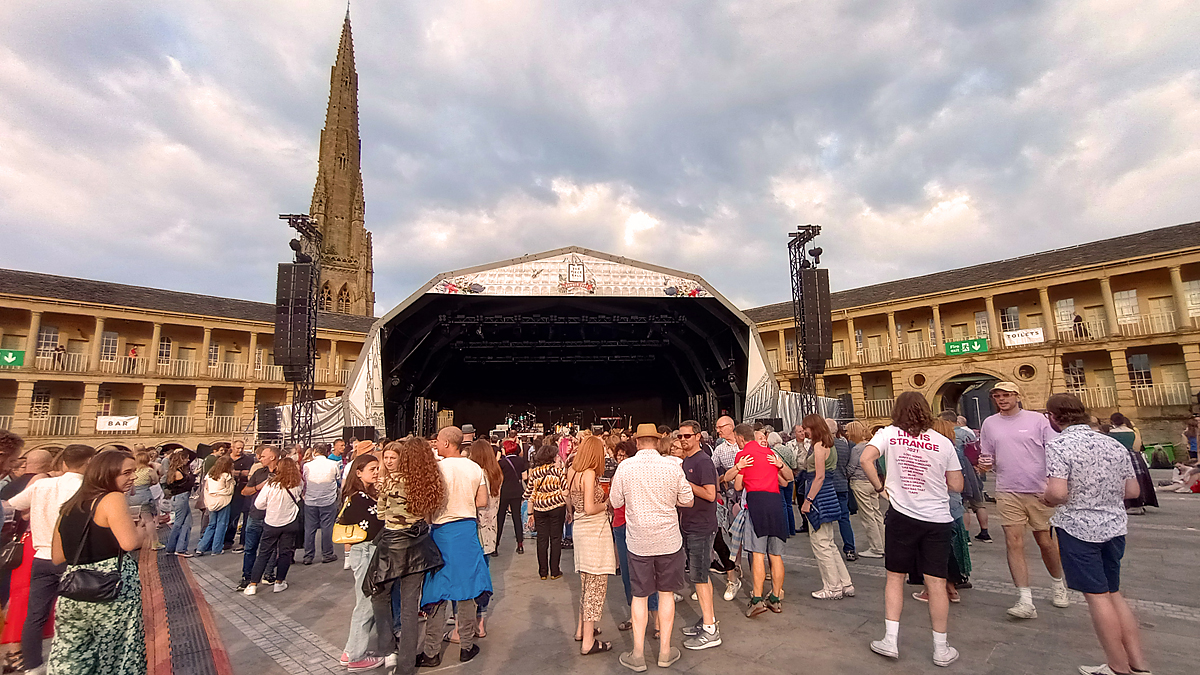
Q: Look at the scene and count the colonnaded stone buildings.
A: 2